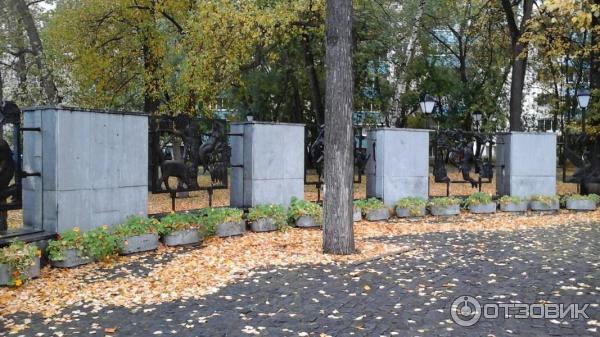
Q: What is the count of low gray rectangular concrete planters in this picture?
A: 15